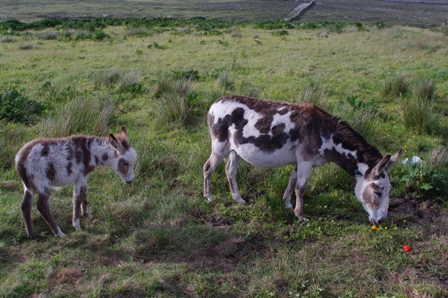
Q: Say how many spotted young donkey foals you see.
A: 1